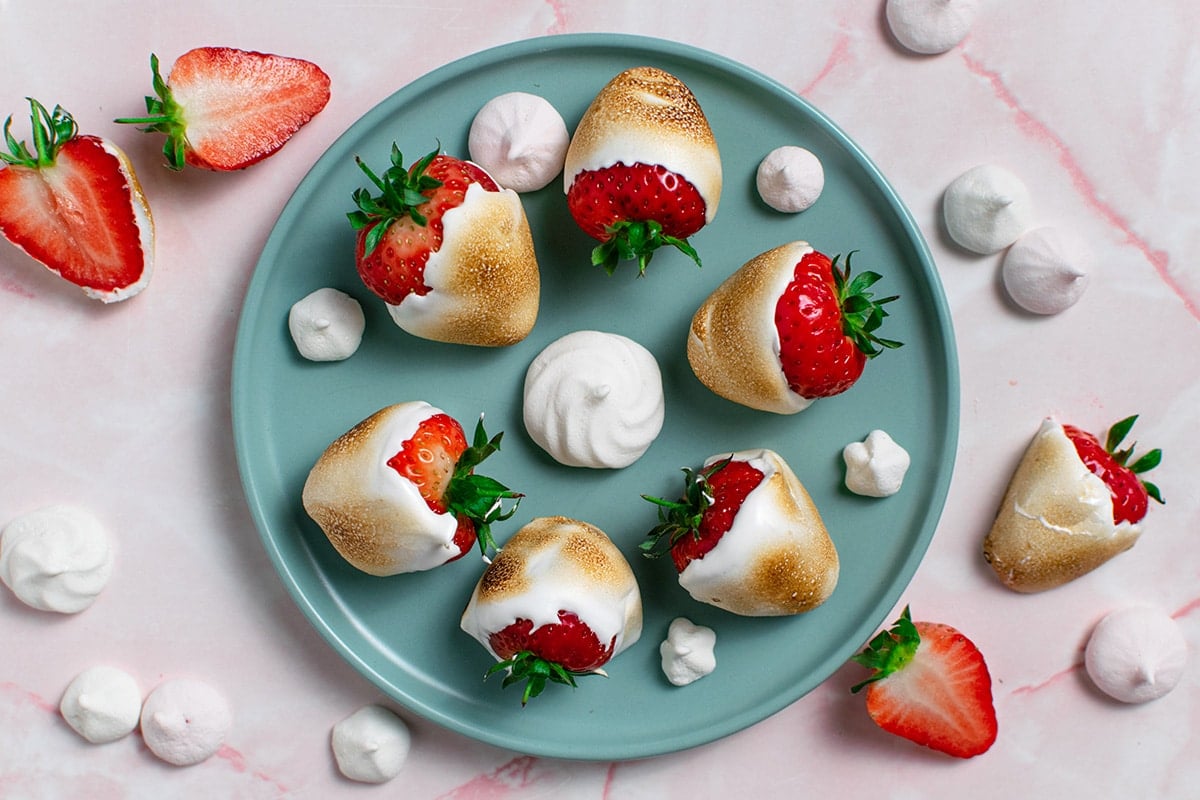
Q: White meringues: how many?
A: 8